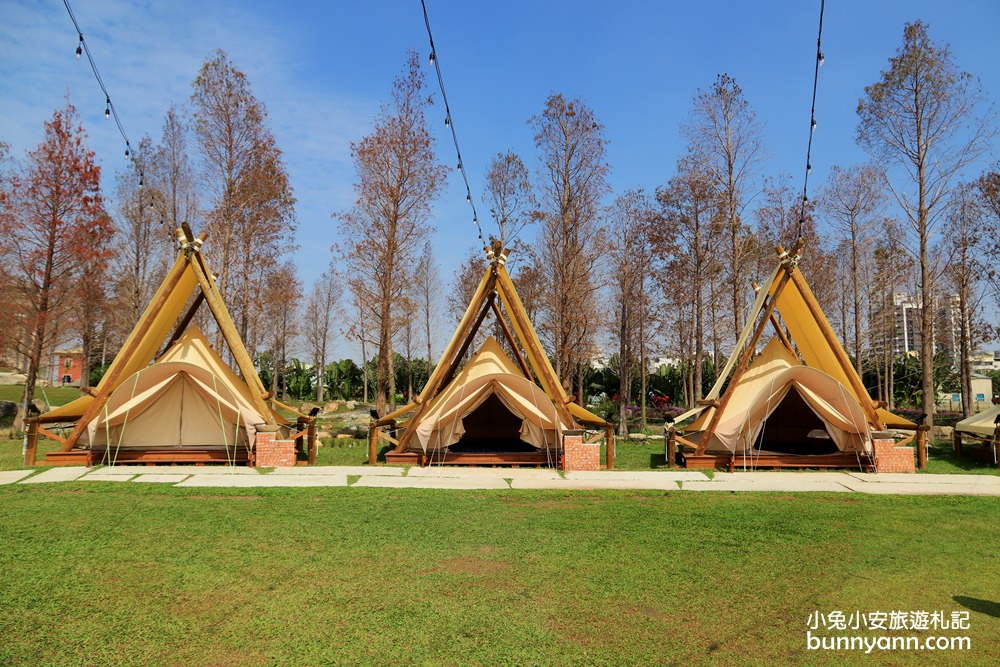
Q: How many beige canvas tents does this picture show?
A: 3